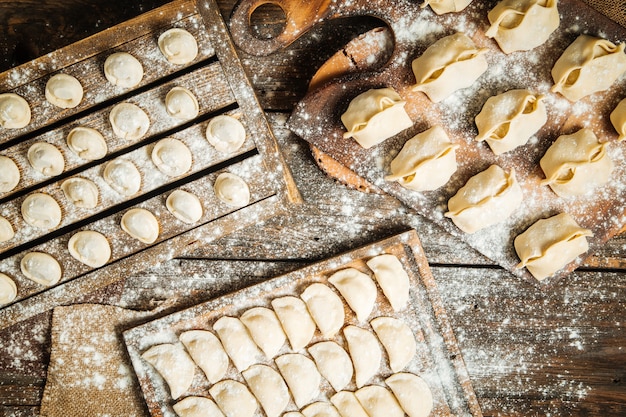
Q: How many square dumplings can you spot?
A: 11